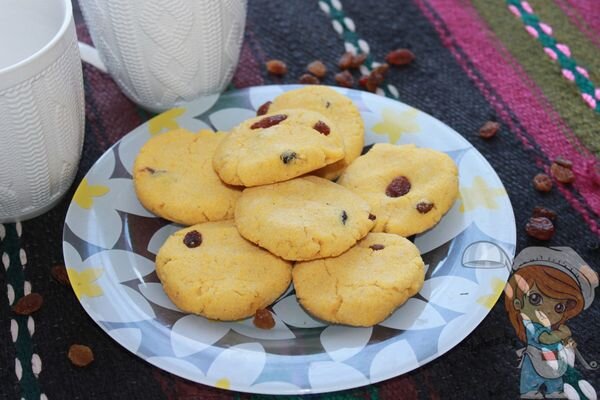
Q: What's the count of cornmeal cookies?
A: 7